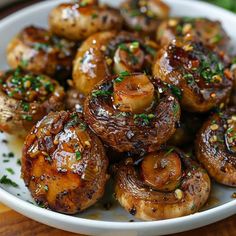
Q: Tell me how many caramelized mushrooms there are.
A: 11